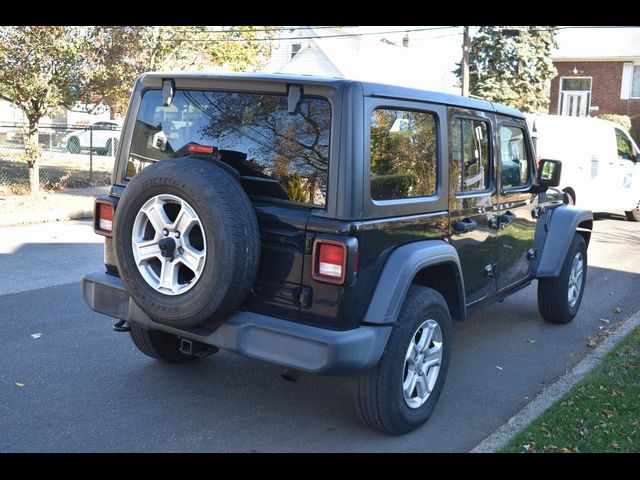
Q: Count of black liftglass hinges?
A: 2